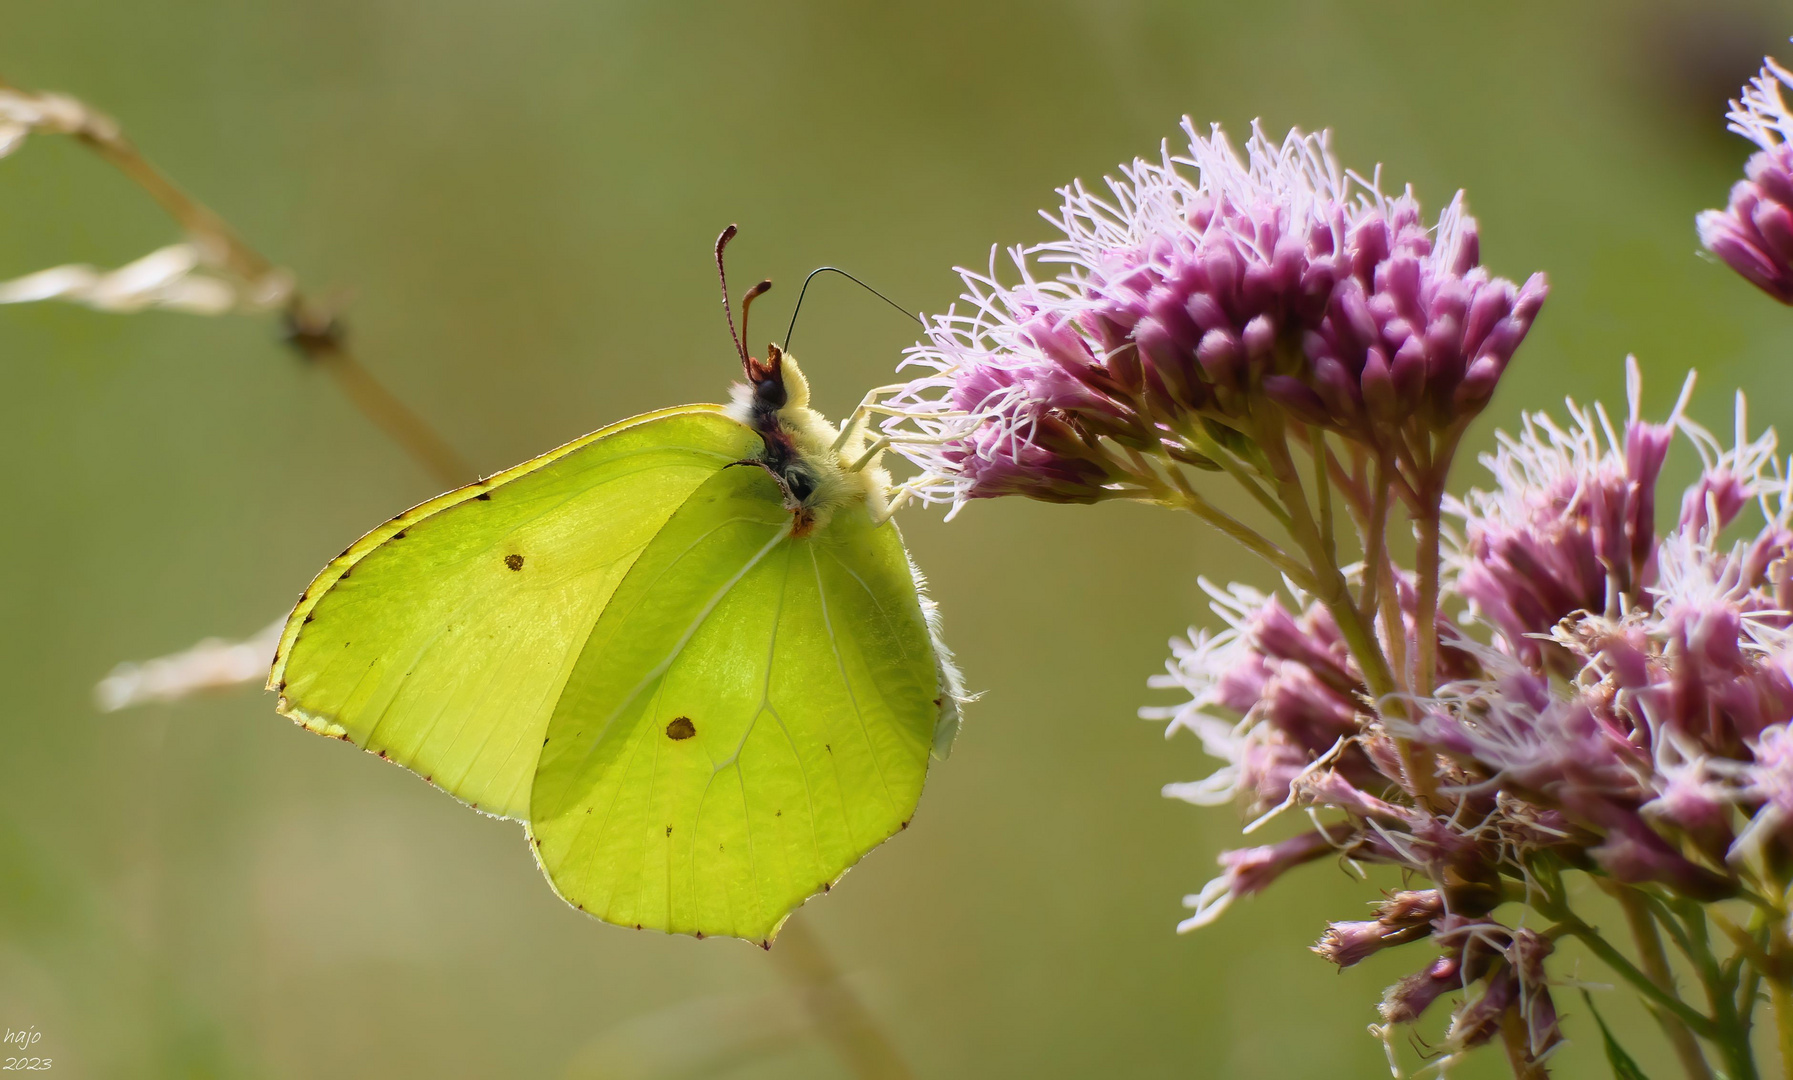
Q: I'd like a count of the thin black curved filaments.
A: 1